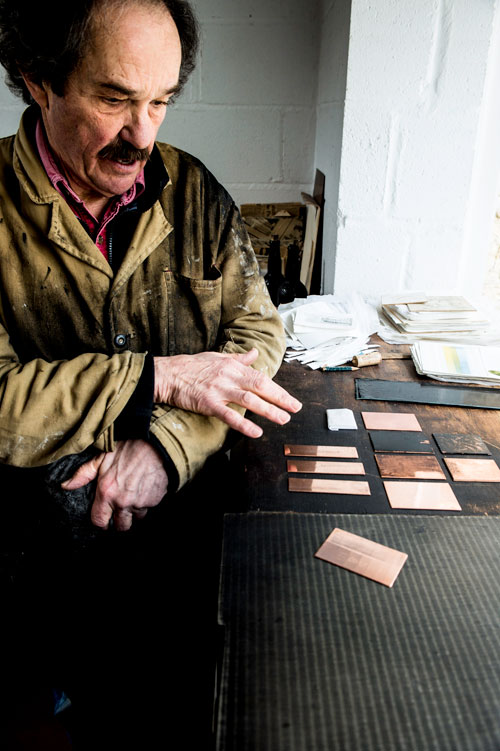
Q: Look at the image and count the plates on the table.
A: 10